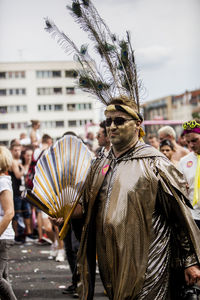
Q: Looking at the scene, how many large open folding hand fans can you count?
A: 1